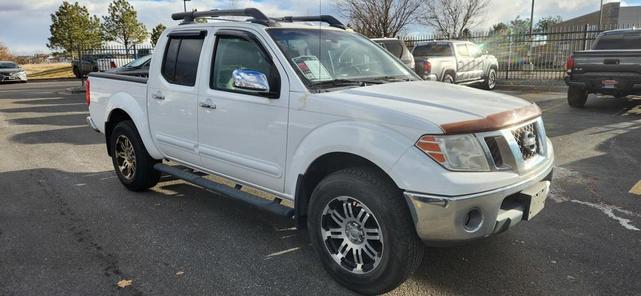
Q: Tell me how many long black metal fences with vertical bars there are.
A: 1